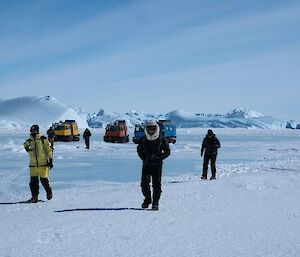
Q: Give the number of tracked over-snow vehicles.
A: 3